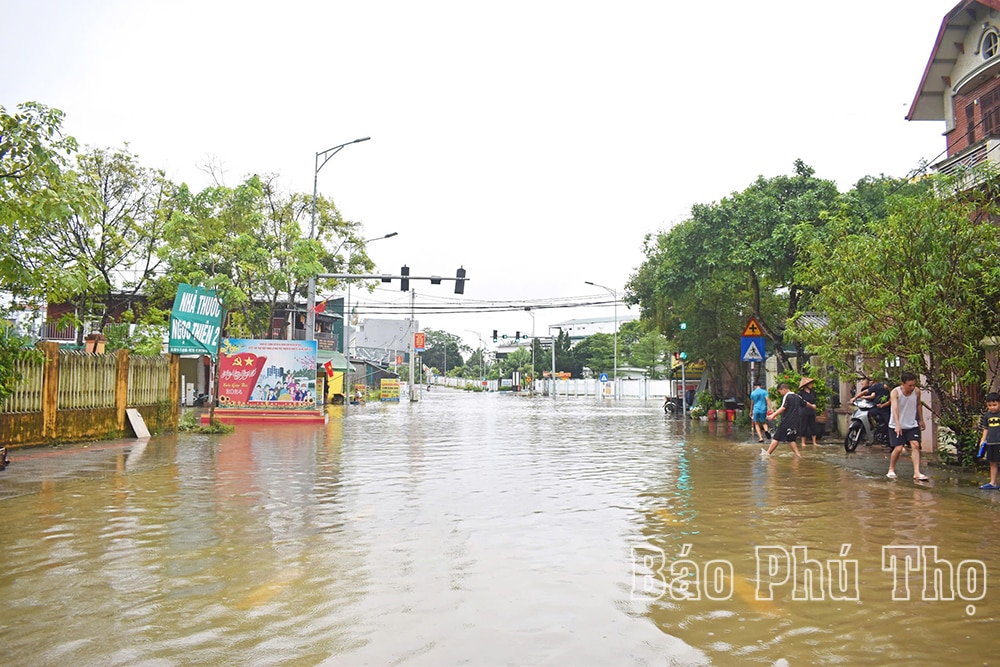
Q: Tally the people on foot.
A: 5